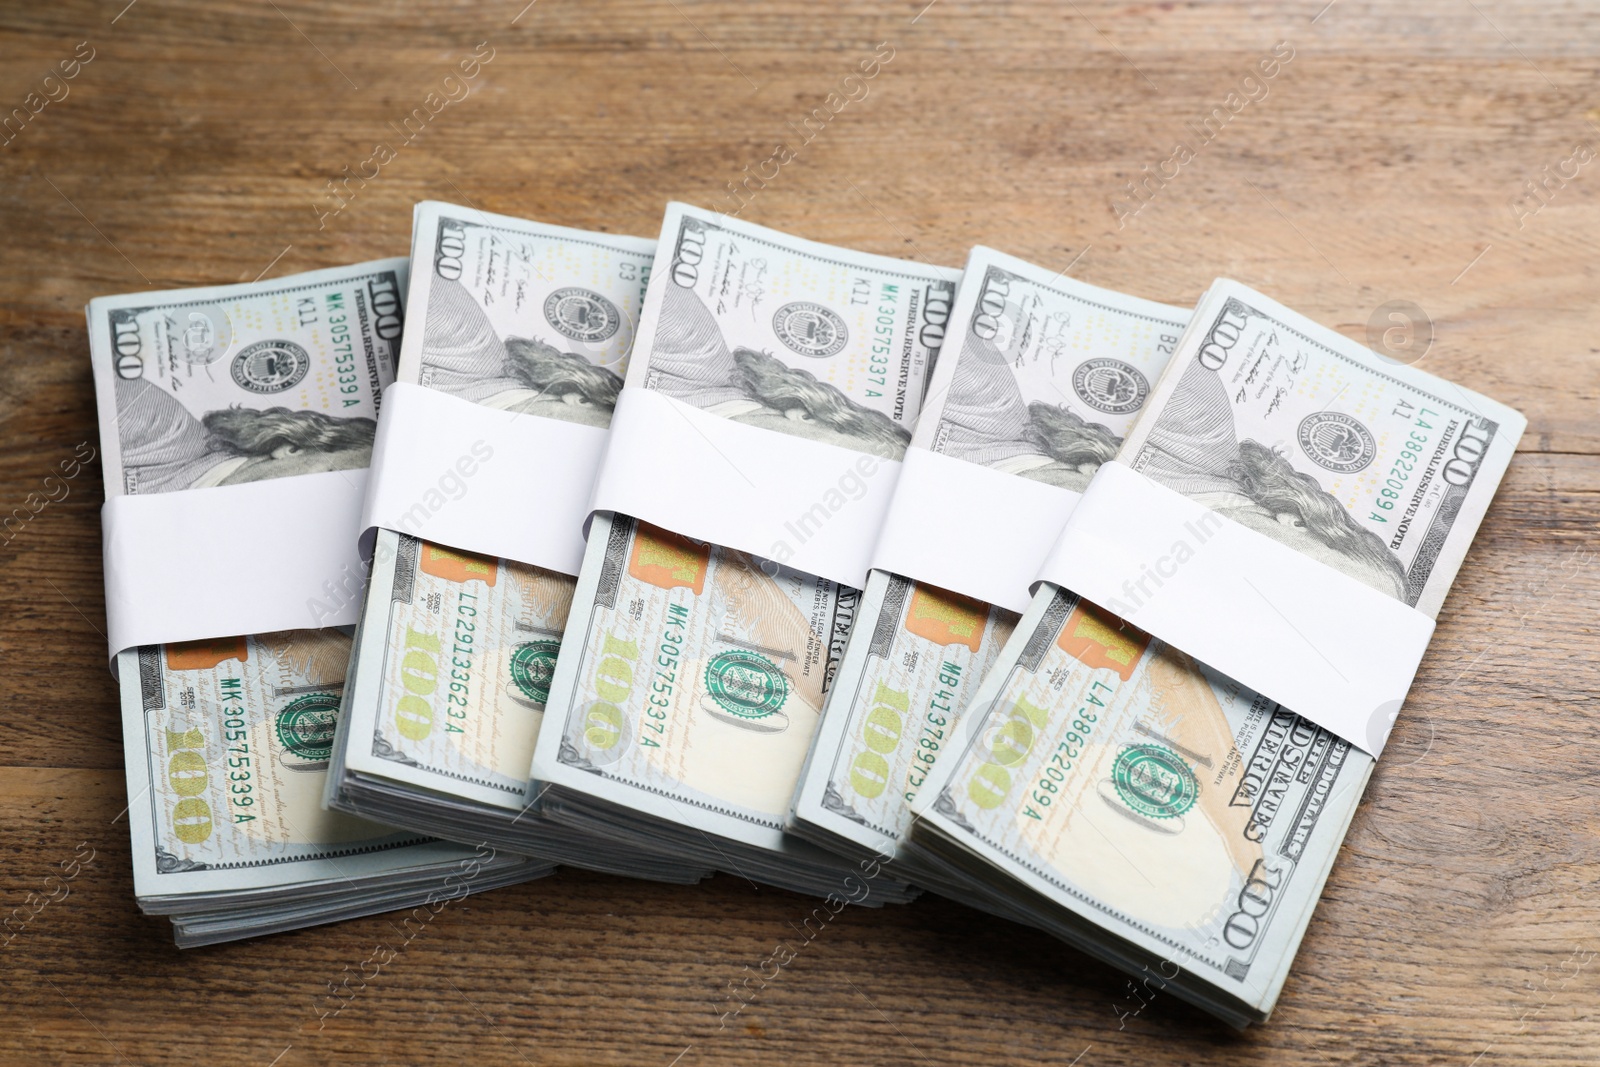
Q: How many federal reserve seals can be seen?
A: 5